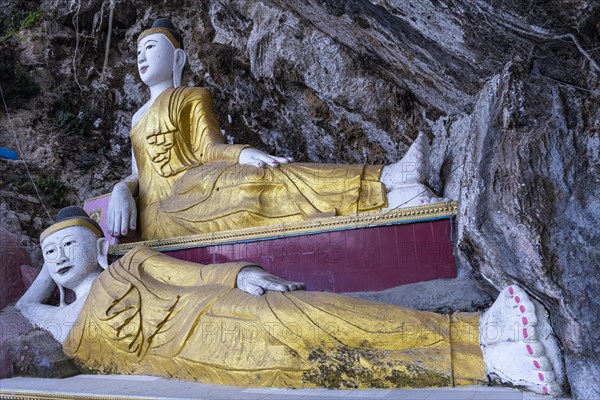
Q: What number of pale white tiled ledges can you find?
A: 1